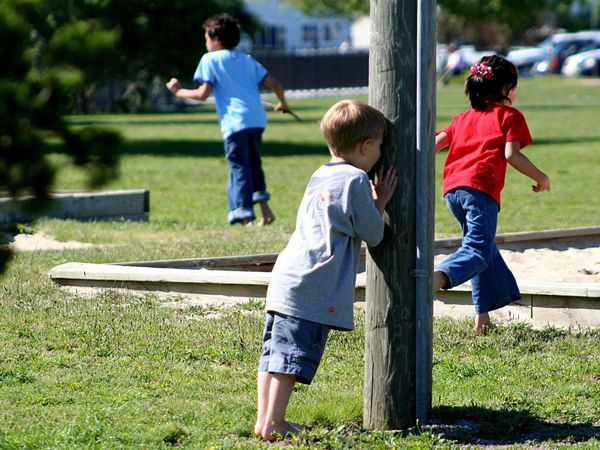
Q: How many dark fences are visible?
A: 1